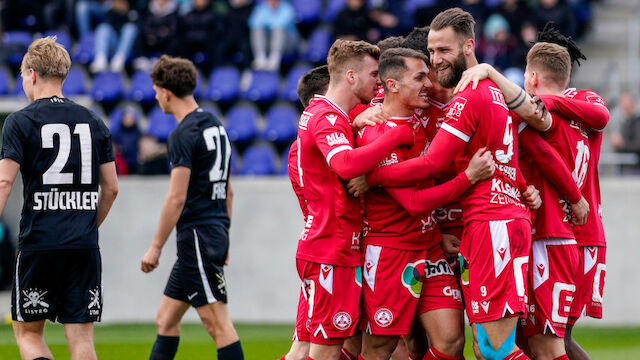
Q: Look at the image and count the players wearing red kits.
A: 8